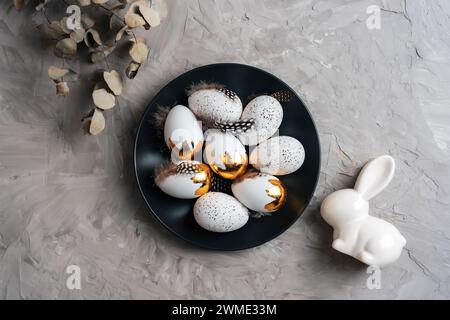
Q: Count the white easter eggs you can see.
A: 8